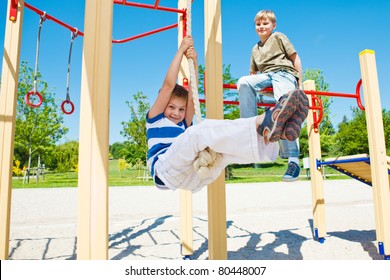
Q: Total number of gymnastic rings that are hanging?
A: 2